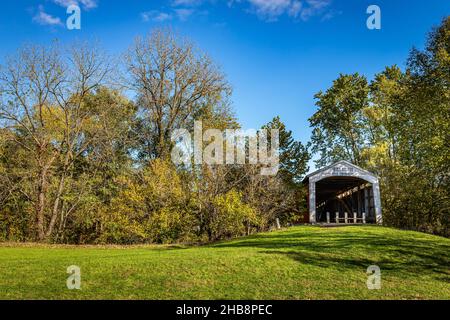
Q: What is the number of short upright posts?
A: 5